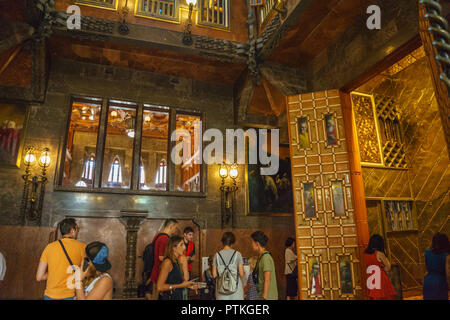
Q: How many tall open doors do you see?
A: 1